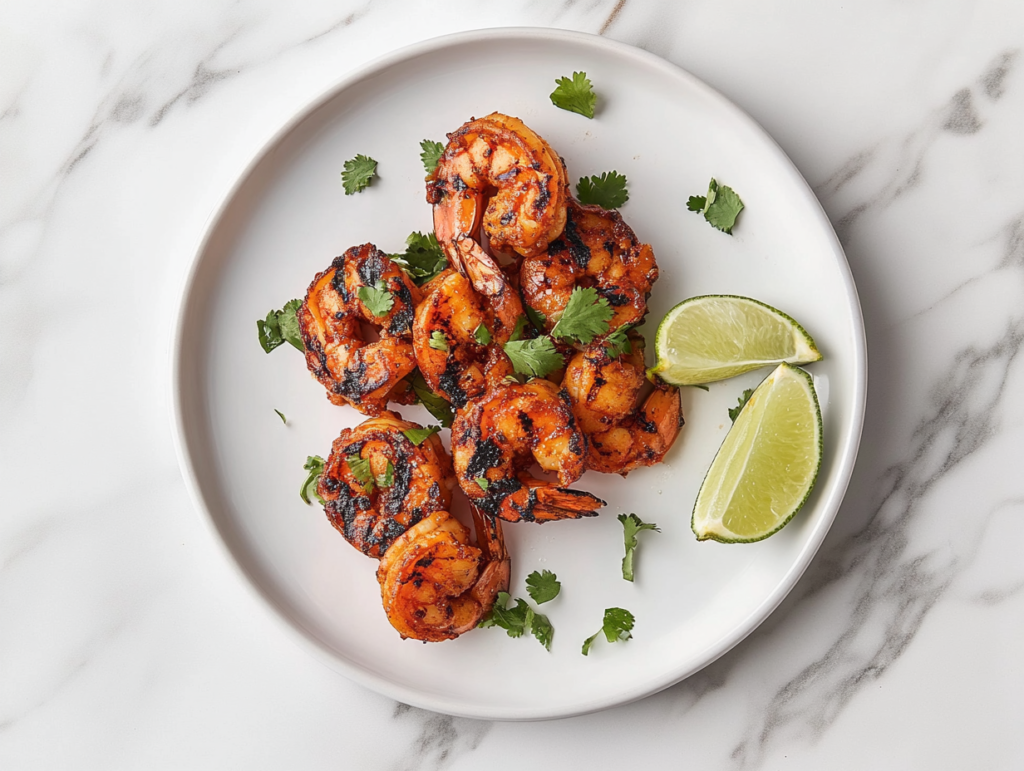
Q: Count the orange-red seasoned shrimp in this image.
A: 8